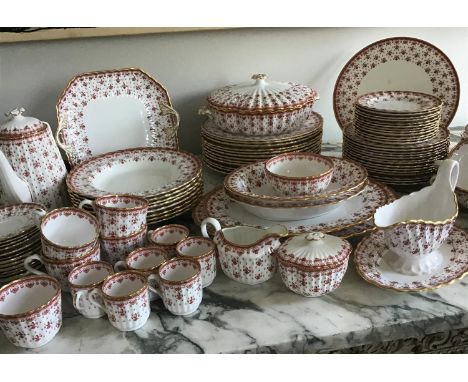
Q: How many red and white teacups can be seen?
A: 11